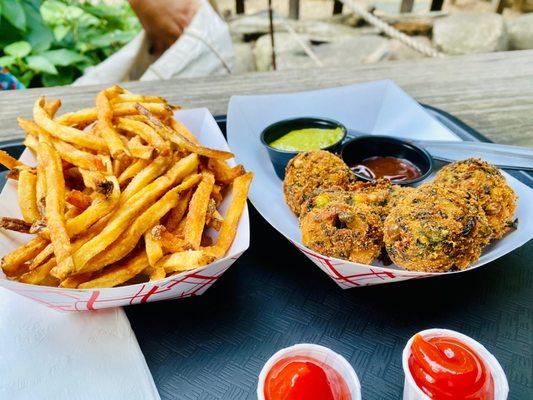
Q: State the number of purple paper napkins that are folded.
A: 0